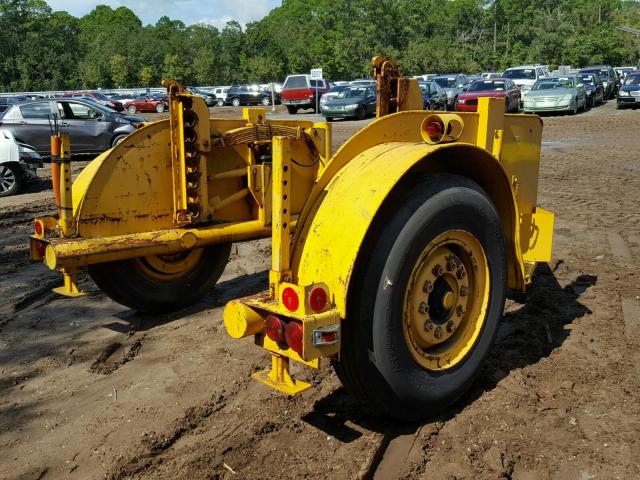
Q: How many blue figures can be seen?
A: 0